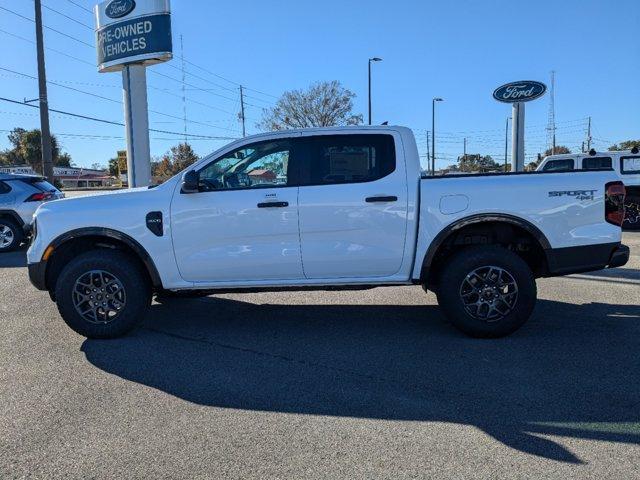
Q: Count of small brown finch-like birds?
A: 0